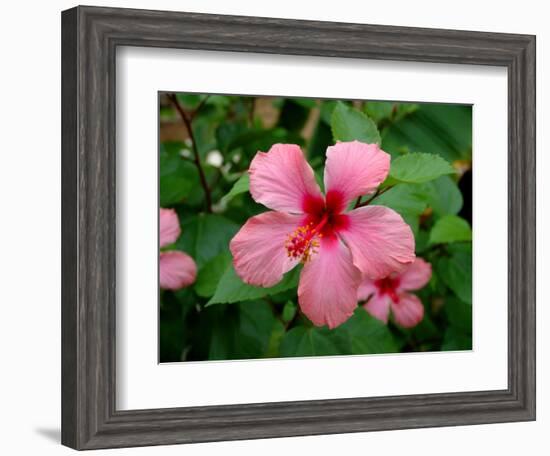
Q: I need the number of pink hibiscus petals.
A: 11